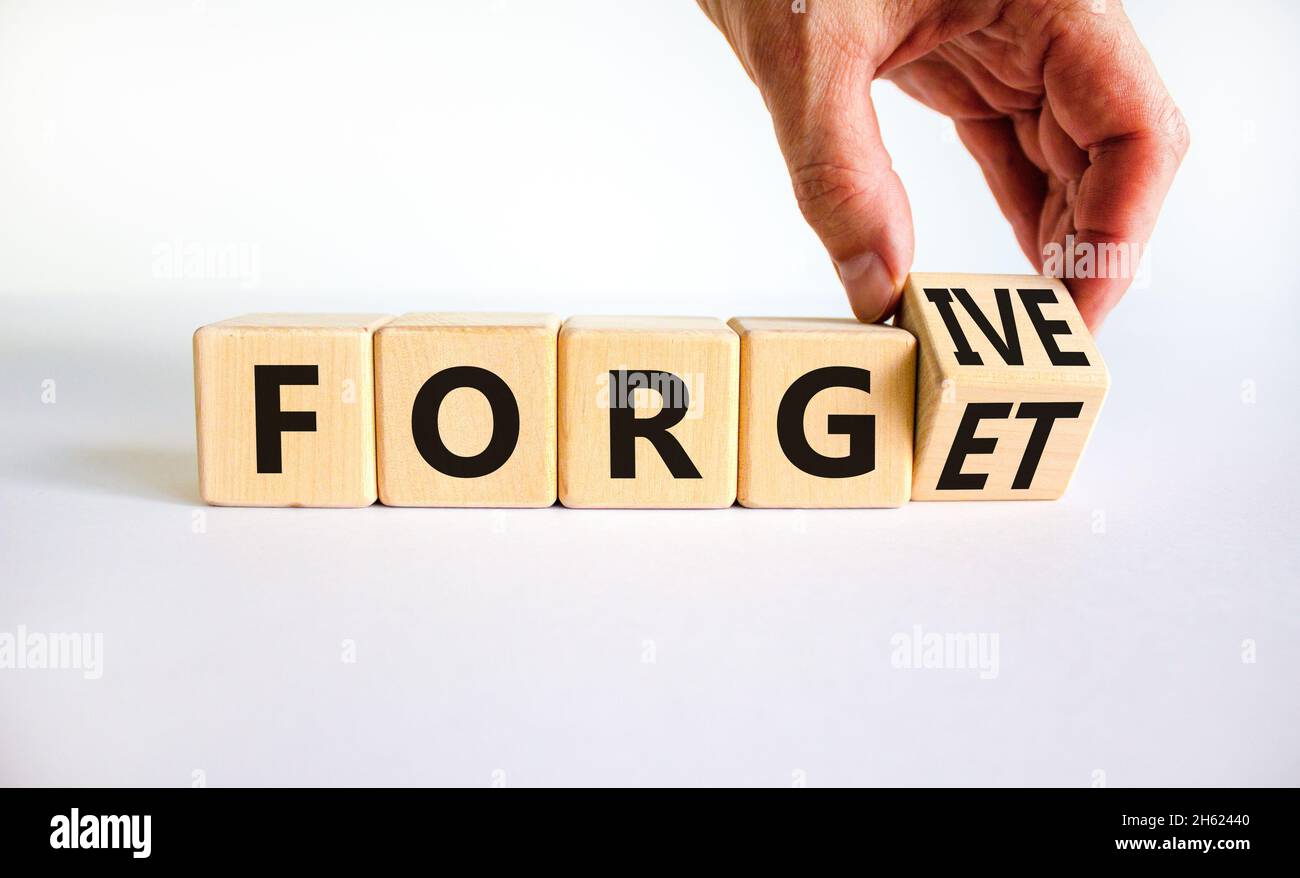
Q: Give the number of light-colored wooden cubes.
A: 5